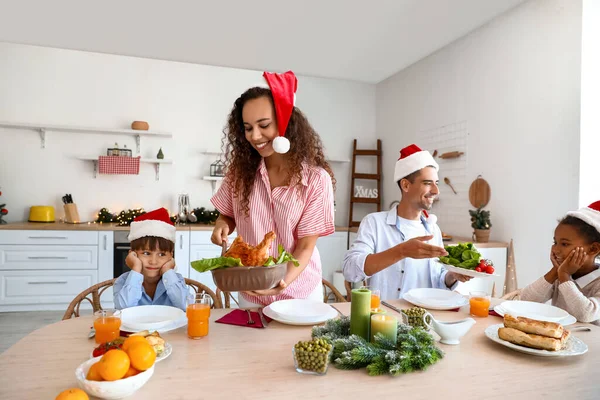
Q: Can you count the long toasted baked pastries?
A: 3